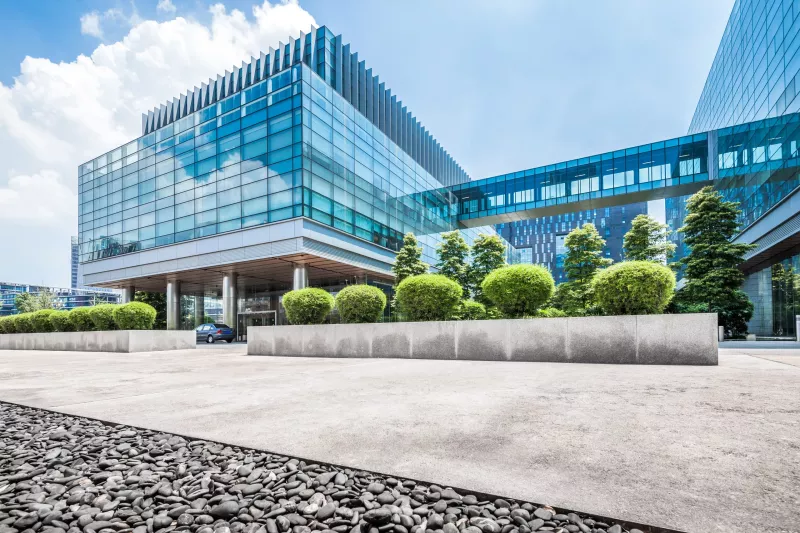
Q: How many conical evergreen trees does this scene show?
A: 6